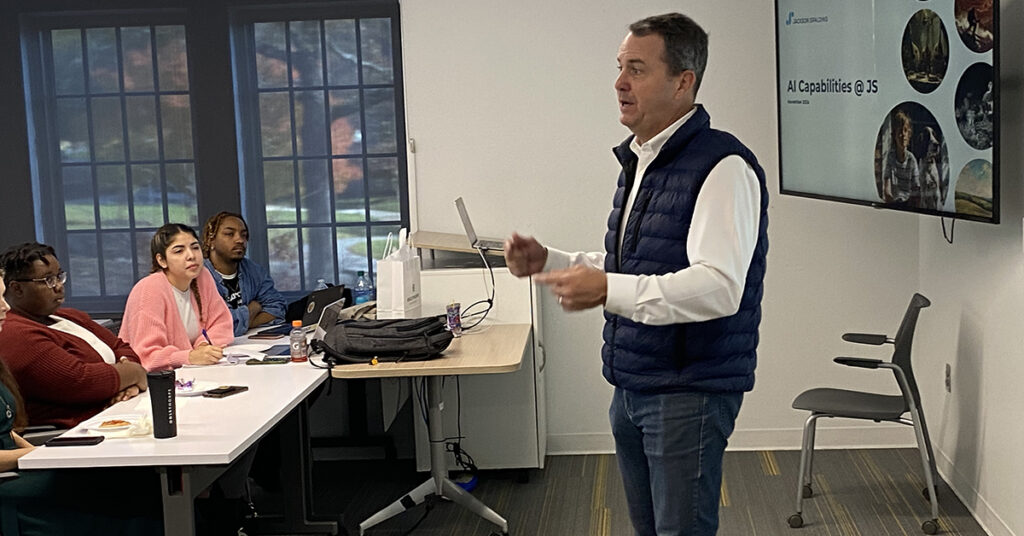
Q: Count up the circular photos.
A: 5